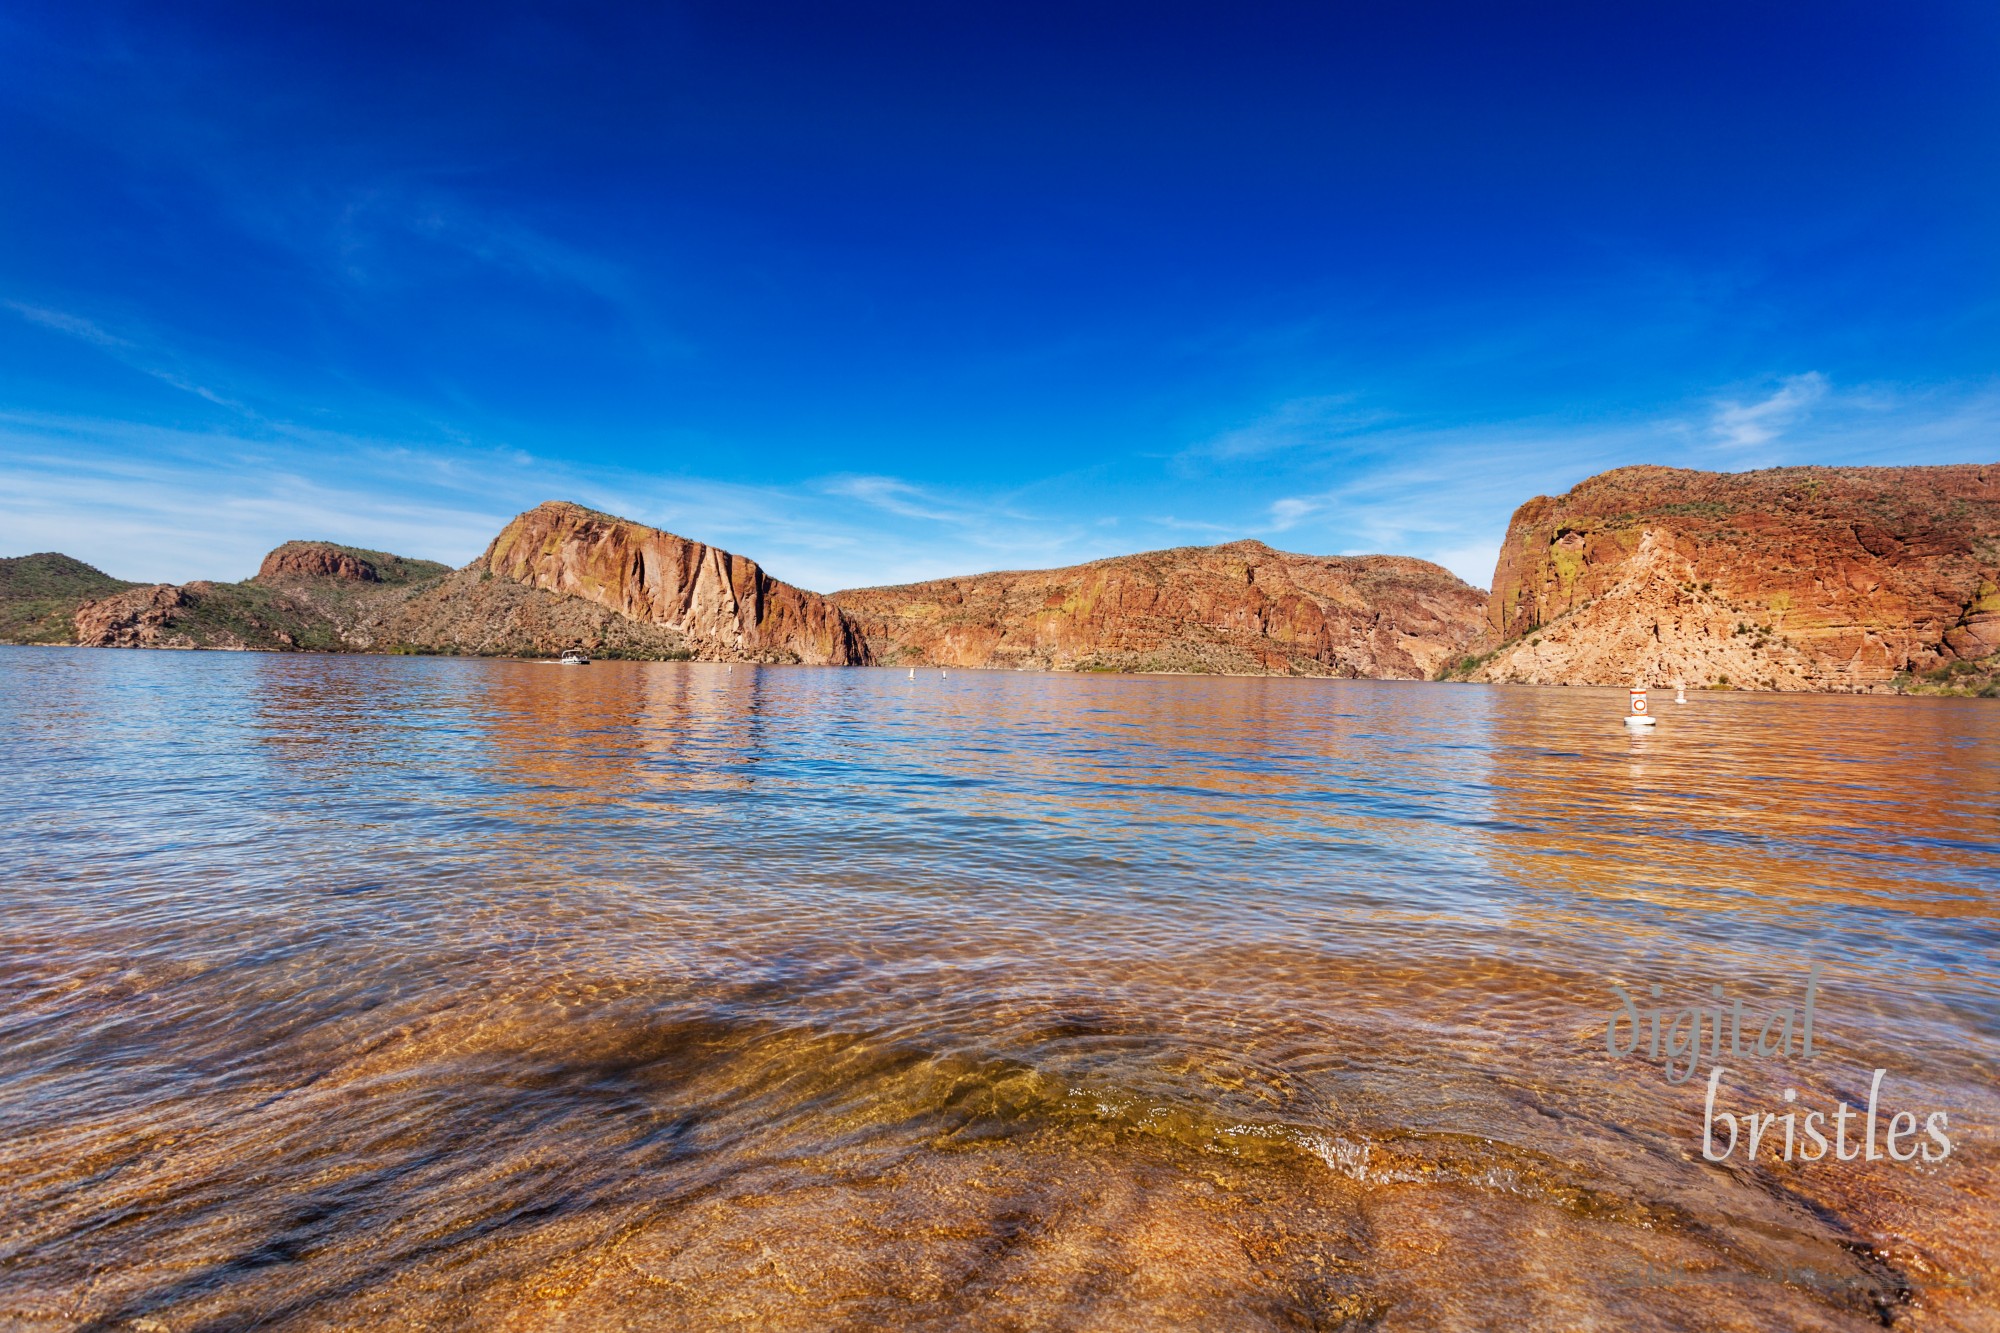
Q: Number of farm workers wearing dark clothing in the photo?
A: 0